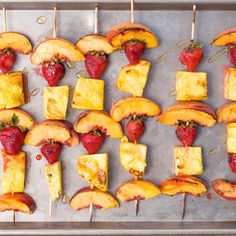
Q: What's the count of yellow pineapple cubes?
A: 12